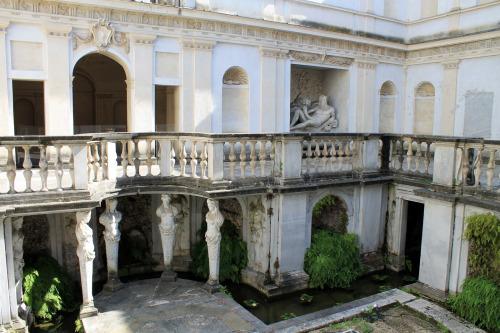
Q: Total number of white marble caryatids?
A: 4